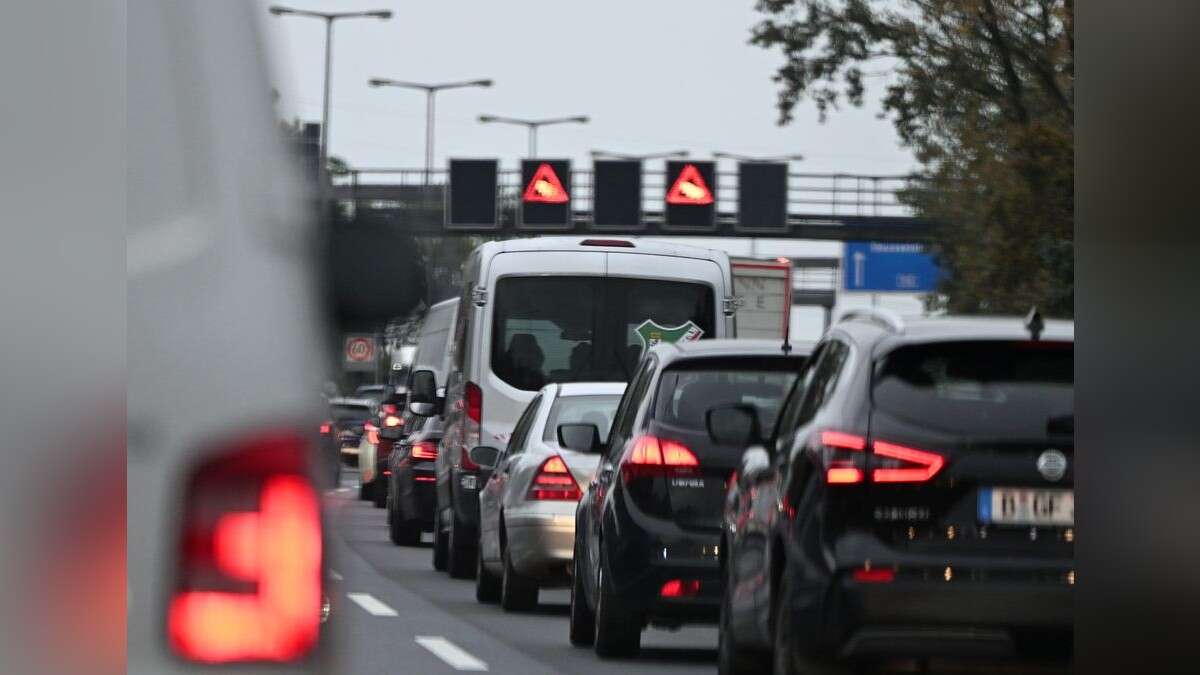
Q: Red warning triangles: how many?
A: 2